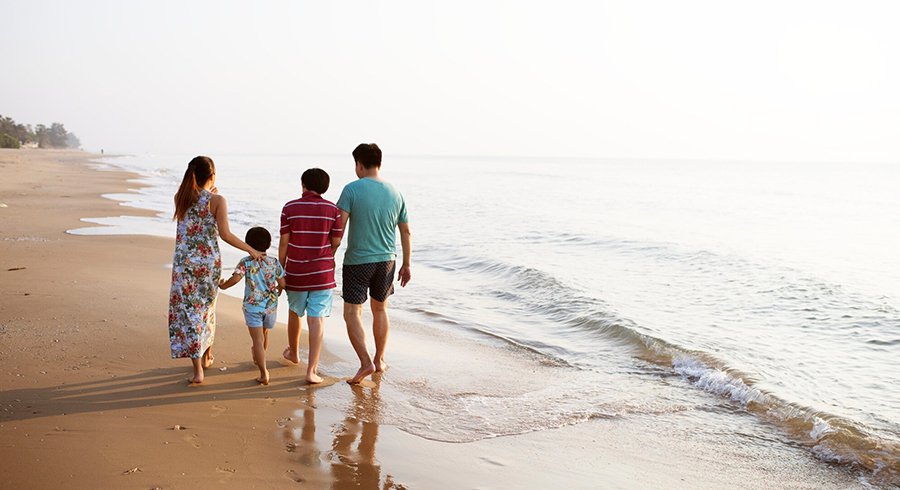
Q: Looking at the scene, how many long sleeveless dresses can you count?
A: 1